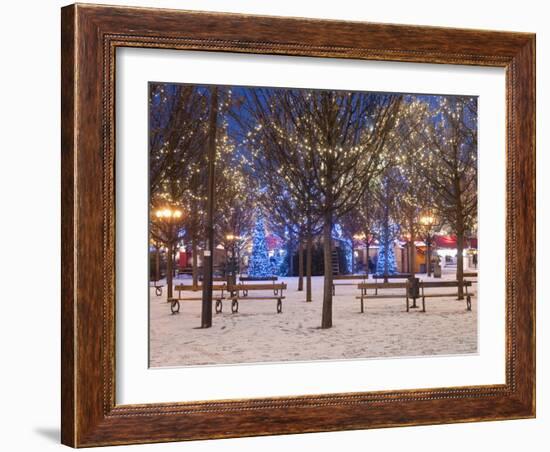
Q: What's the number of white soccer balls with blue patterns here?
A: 0